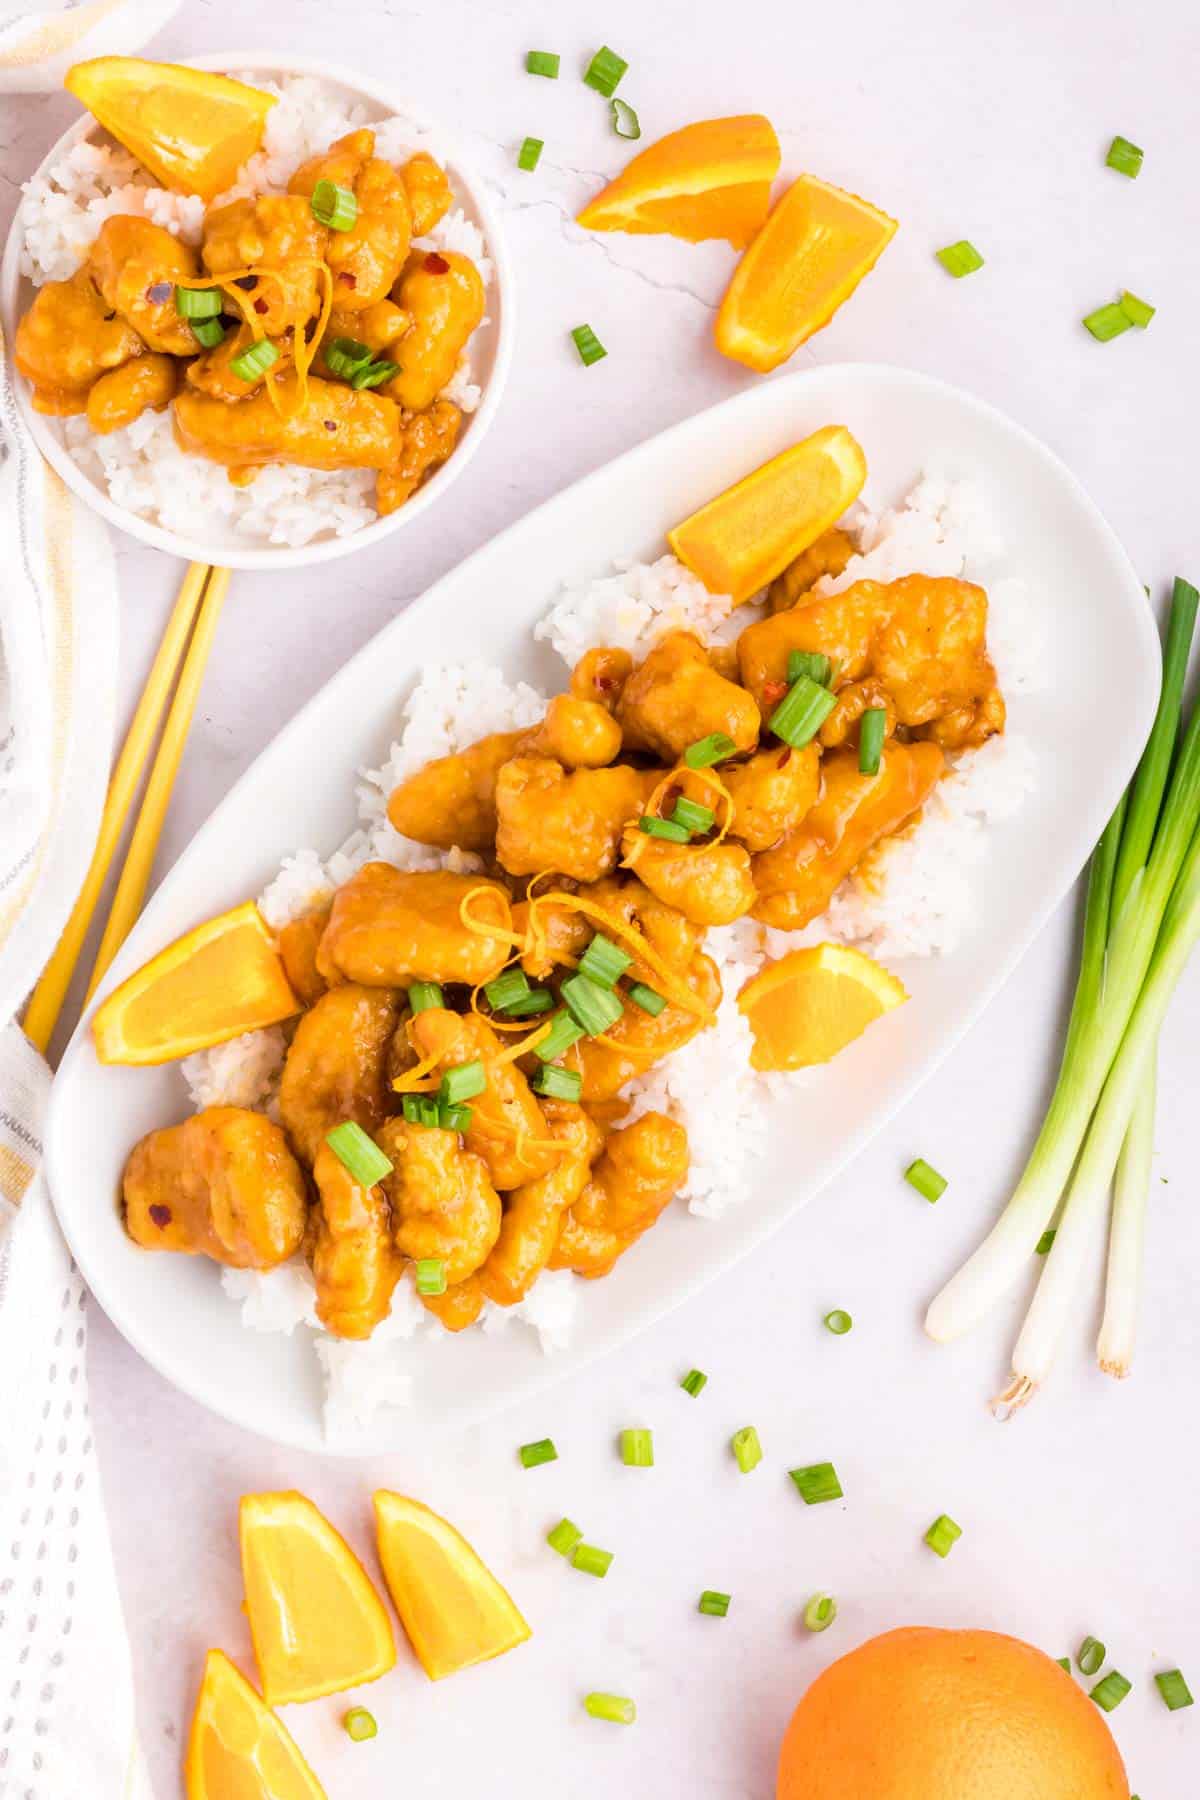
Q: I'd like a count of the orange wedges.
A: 9